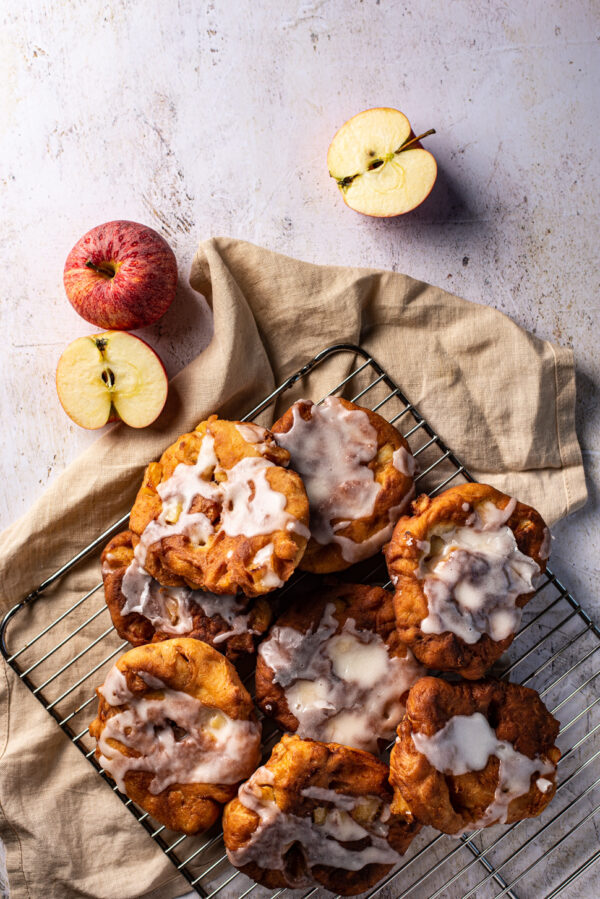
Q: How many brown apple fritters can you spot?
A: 8